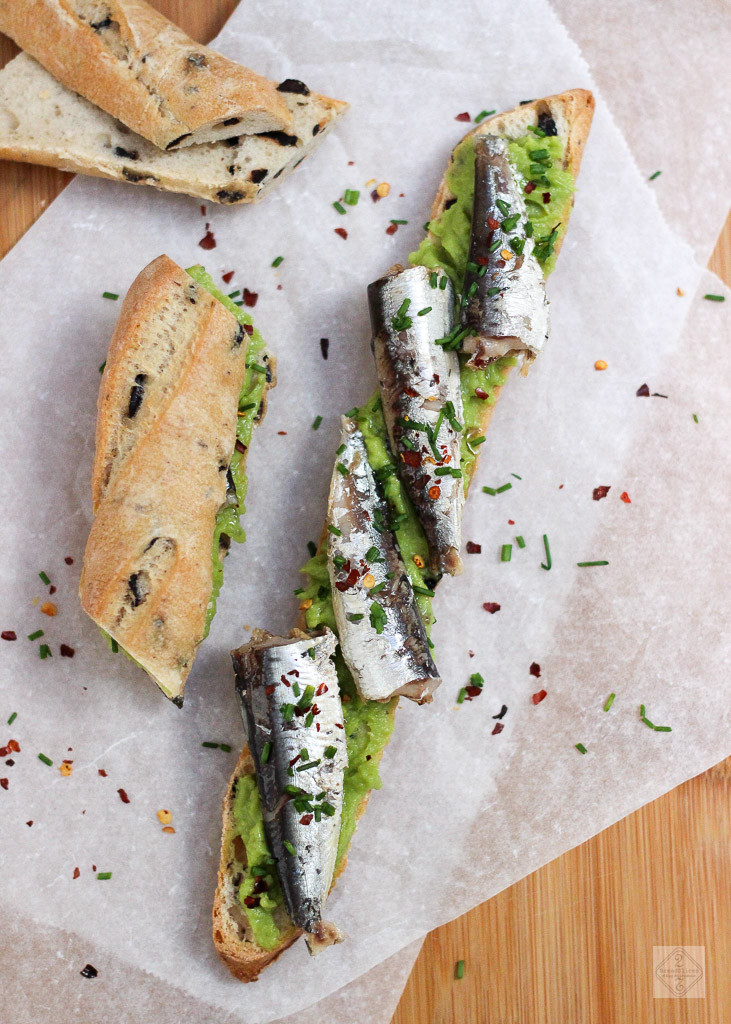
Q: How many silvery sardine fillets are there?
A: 4